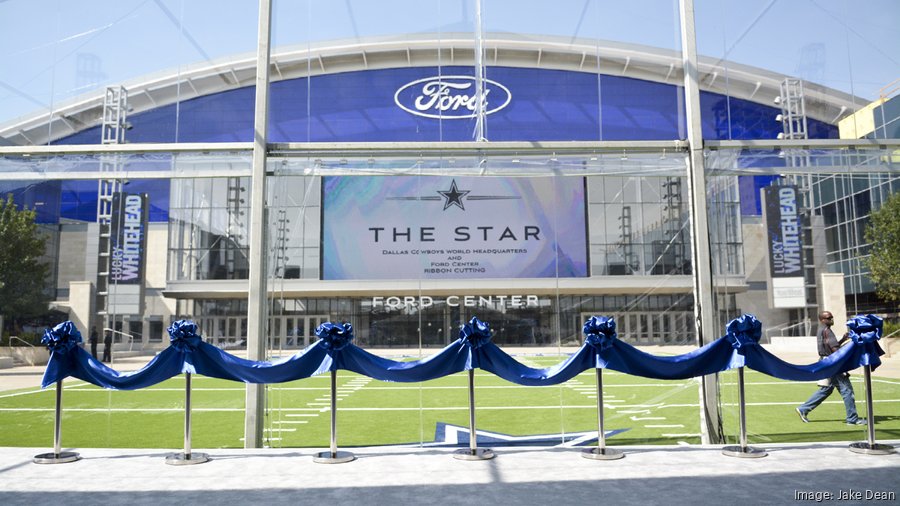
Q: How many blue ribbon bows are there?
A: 7